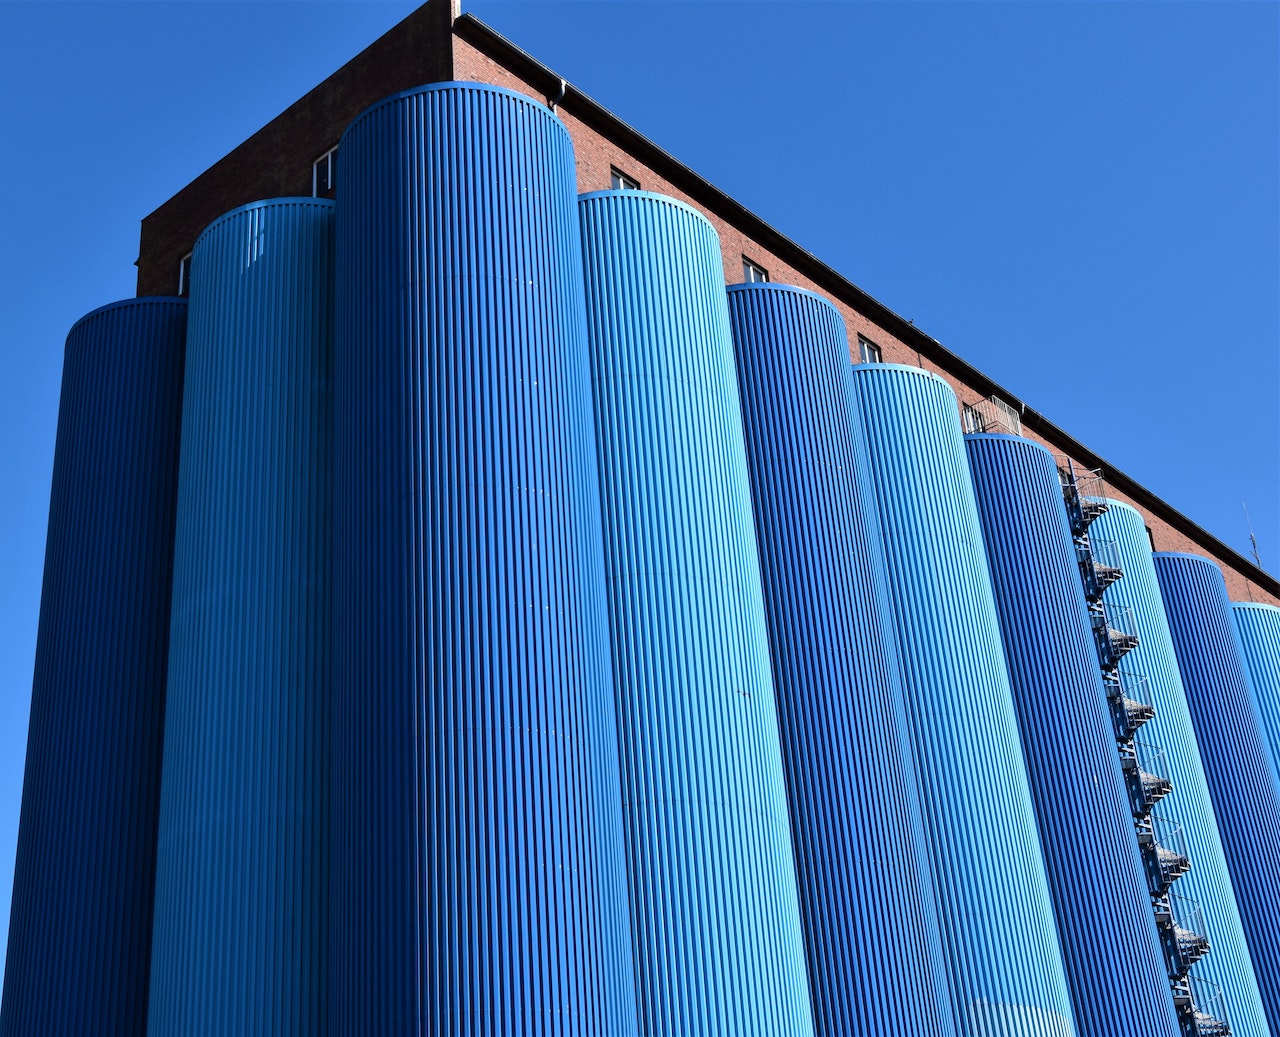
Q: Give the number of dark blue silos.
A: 5